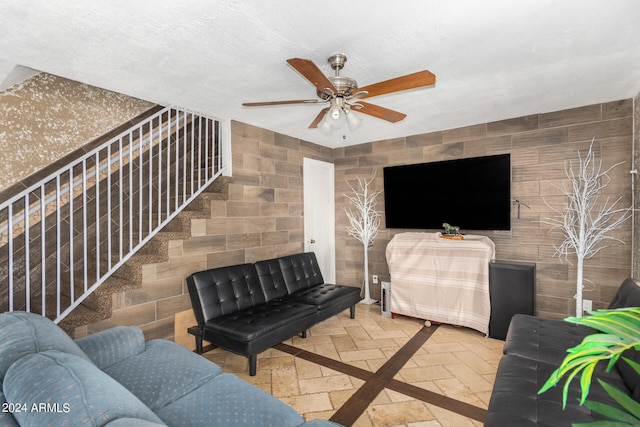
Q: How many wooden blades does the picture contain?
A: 5